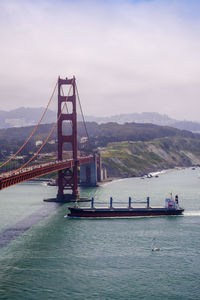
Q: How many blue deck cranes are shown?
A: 4